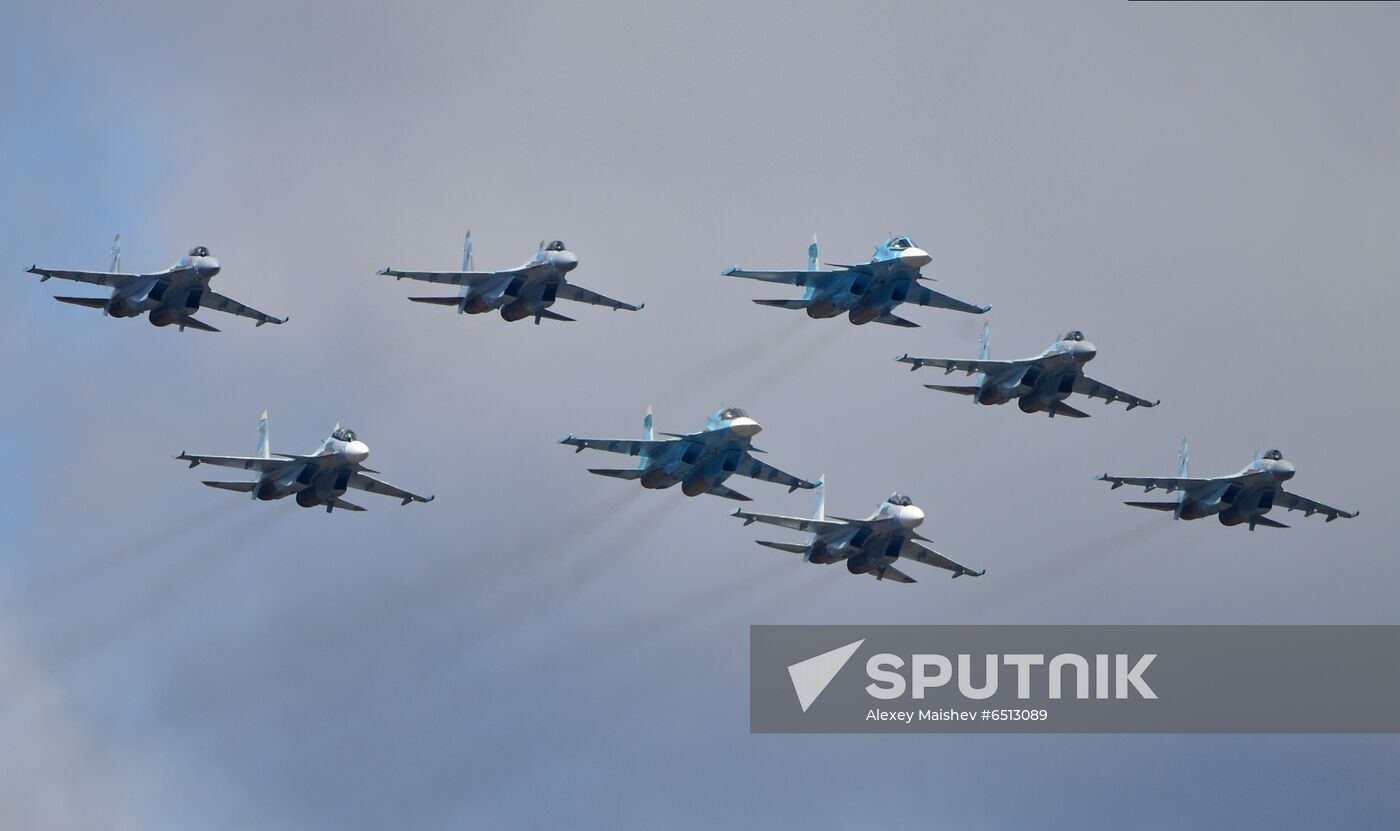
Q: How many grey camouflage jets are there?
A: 6